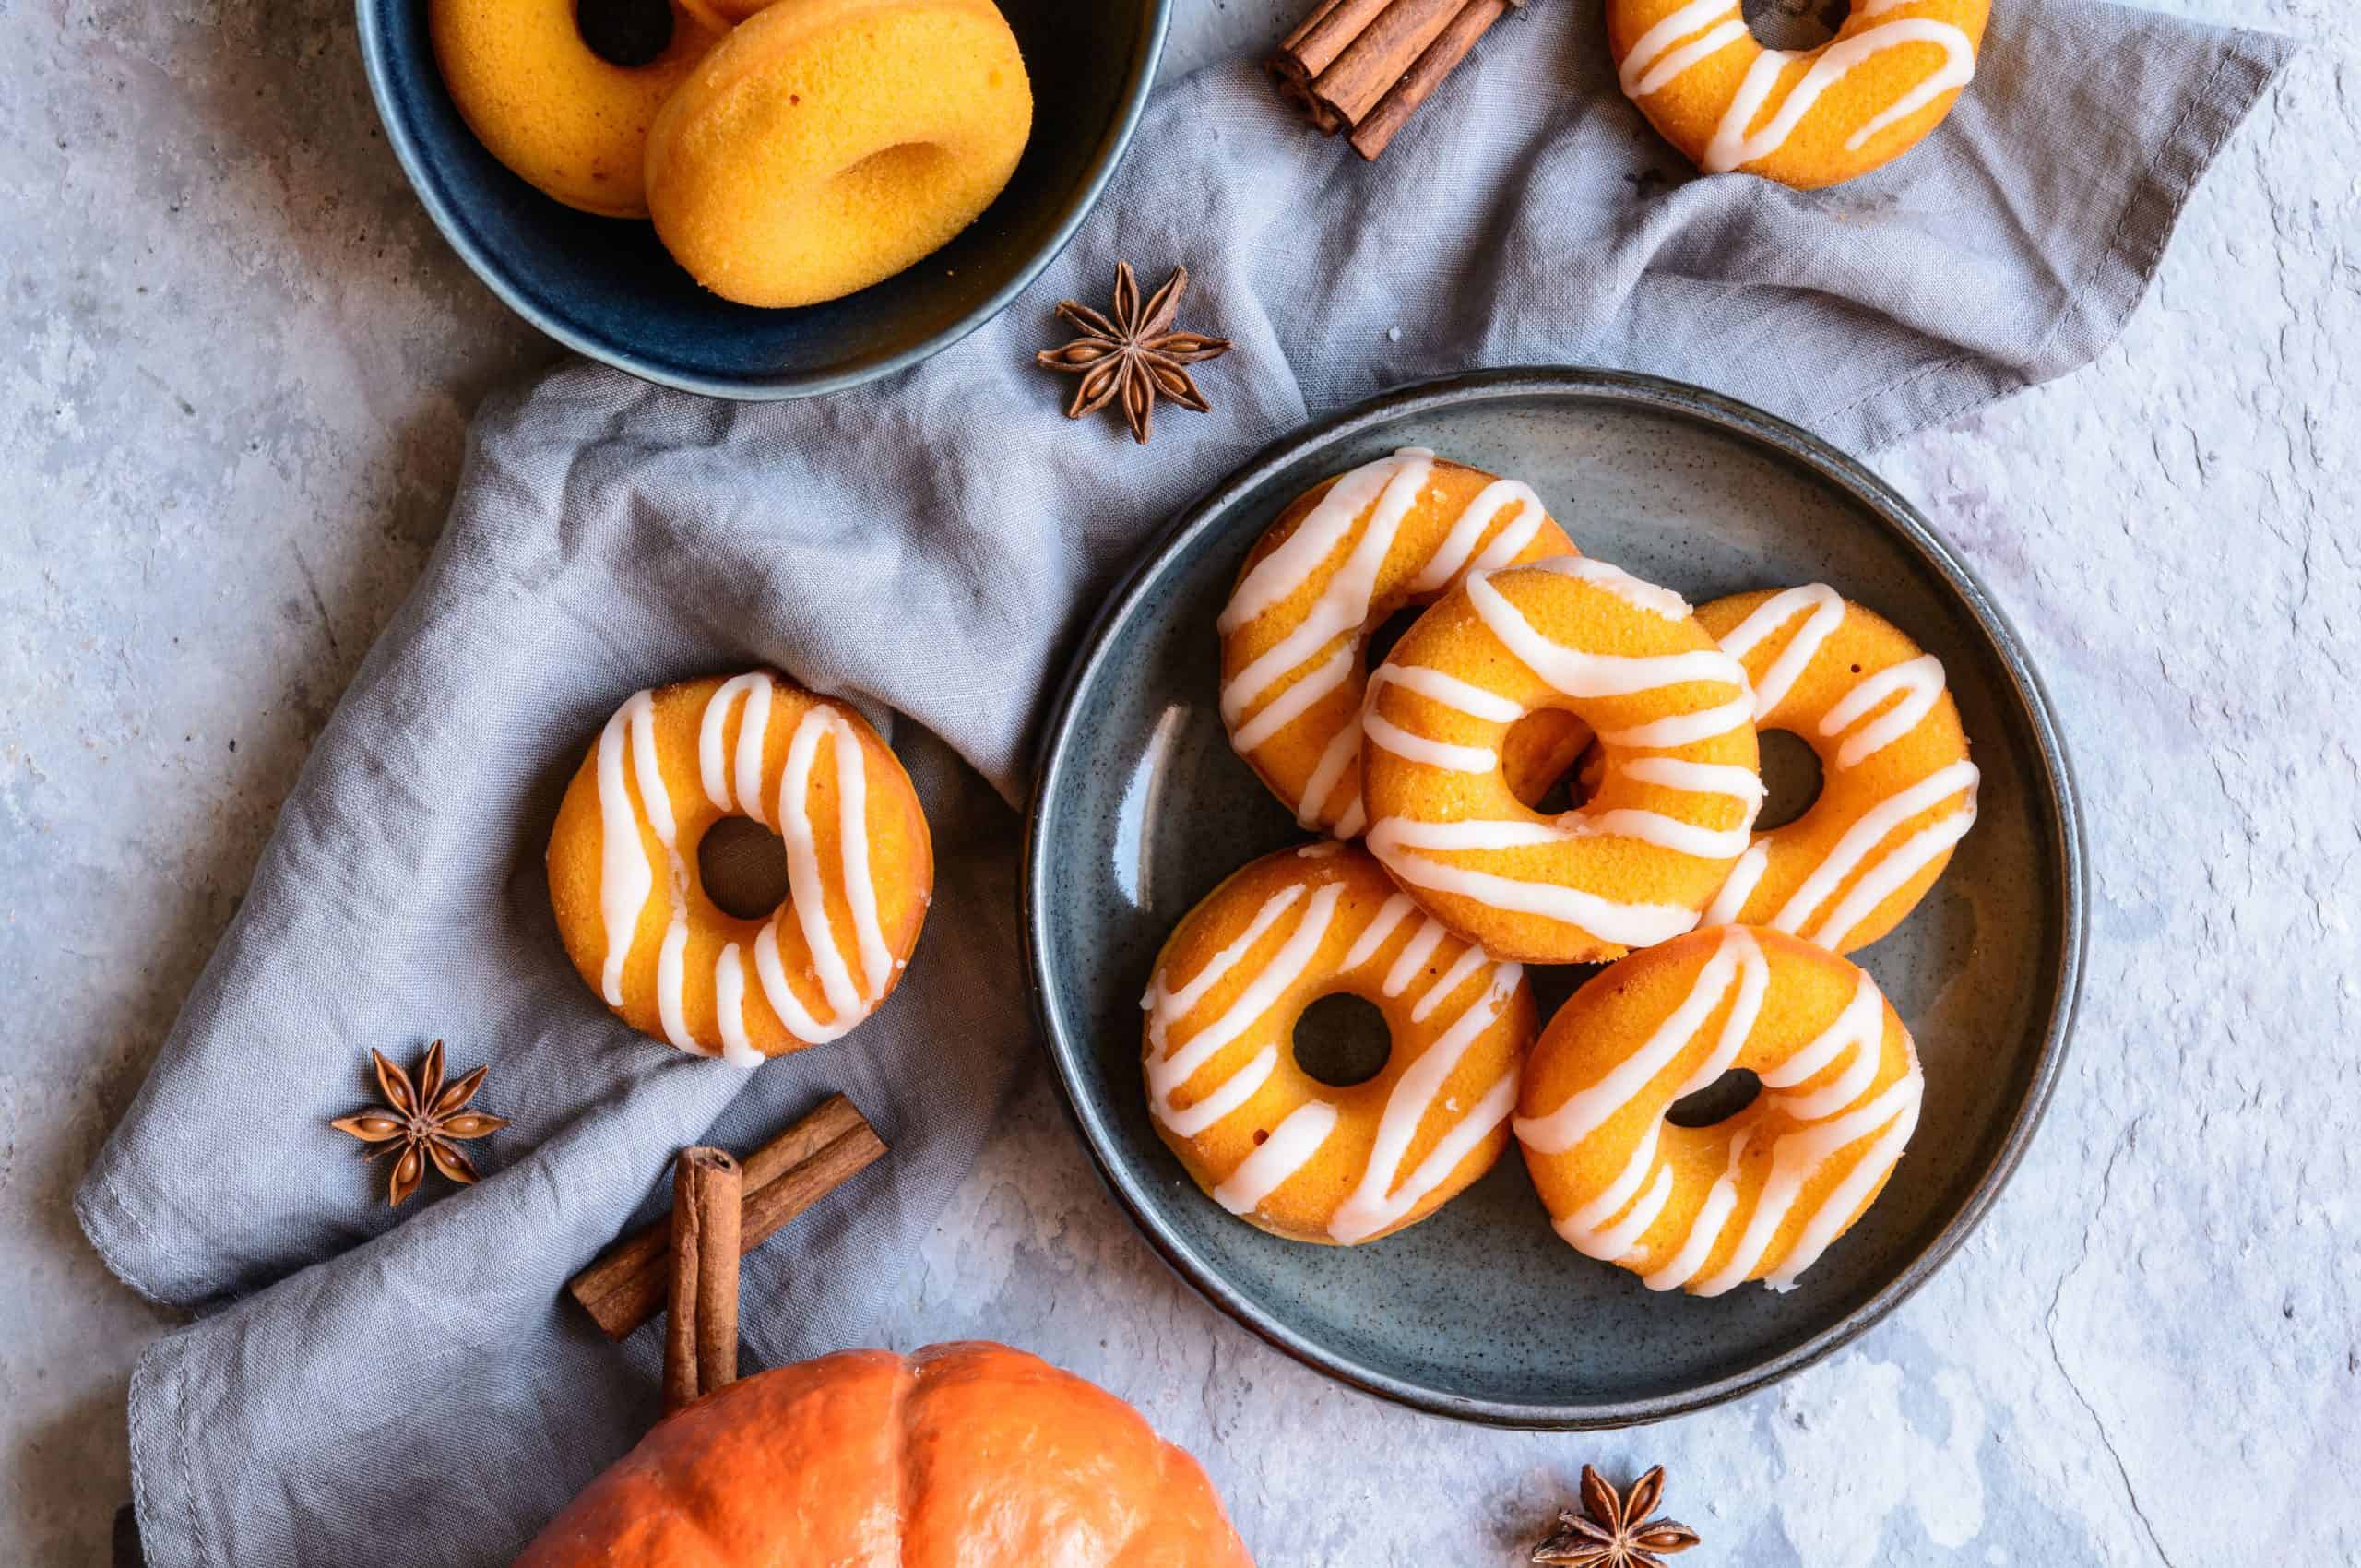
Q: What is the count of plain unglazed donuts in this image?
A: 3